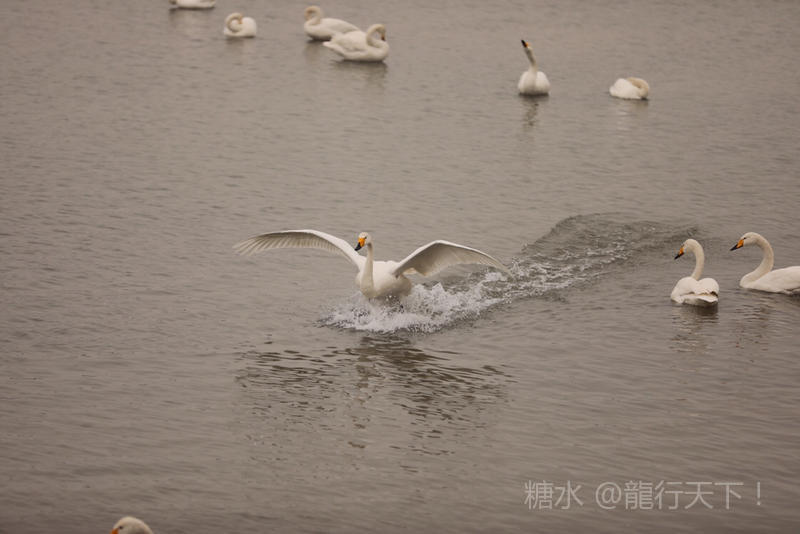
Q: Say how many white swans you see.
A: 10